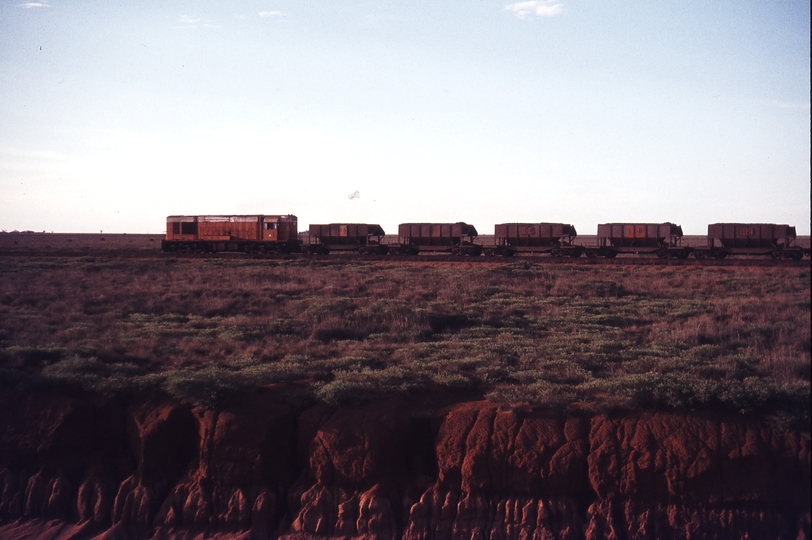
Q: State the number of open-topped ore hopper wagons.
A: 5